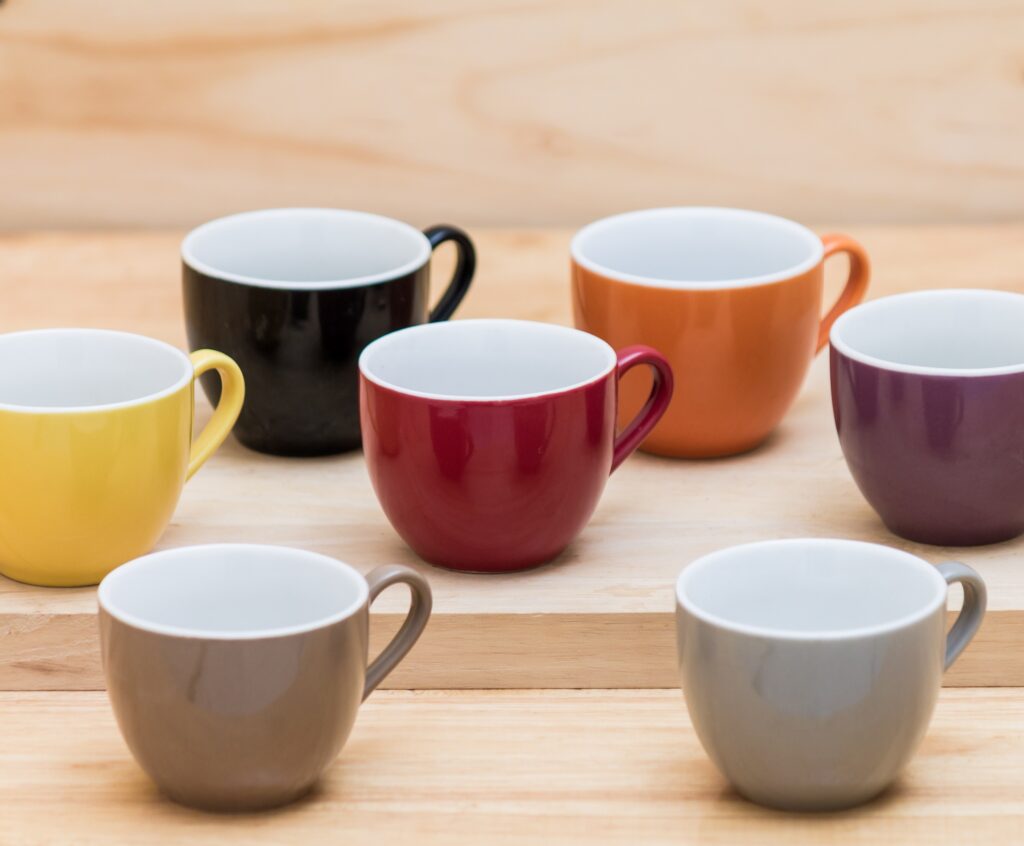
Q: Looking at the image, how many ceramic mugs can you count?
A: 7